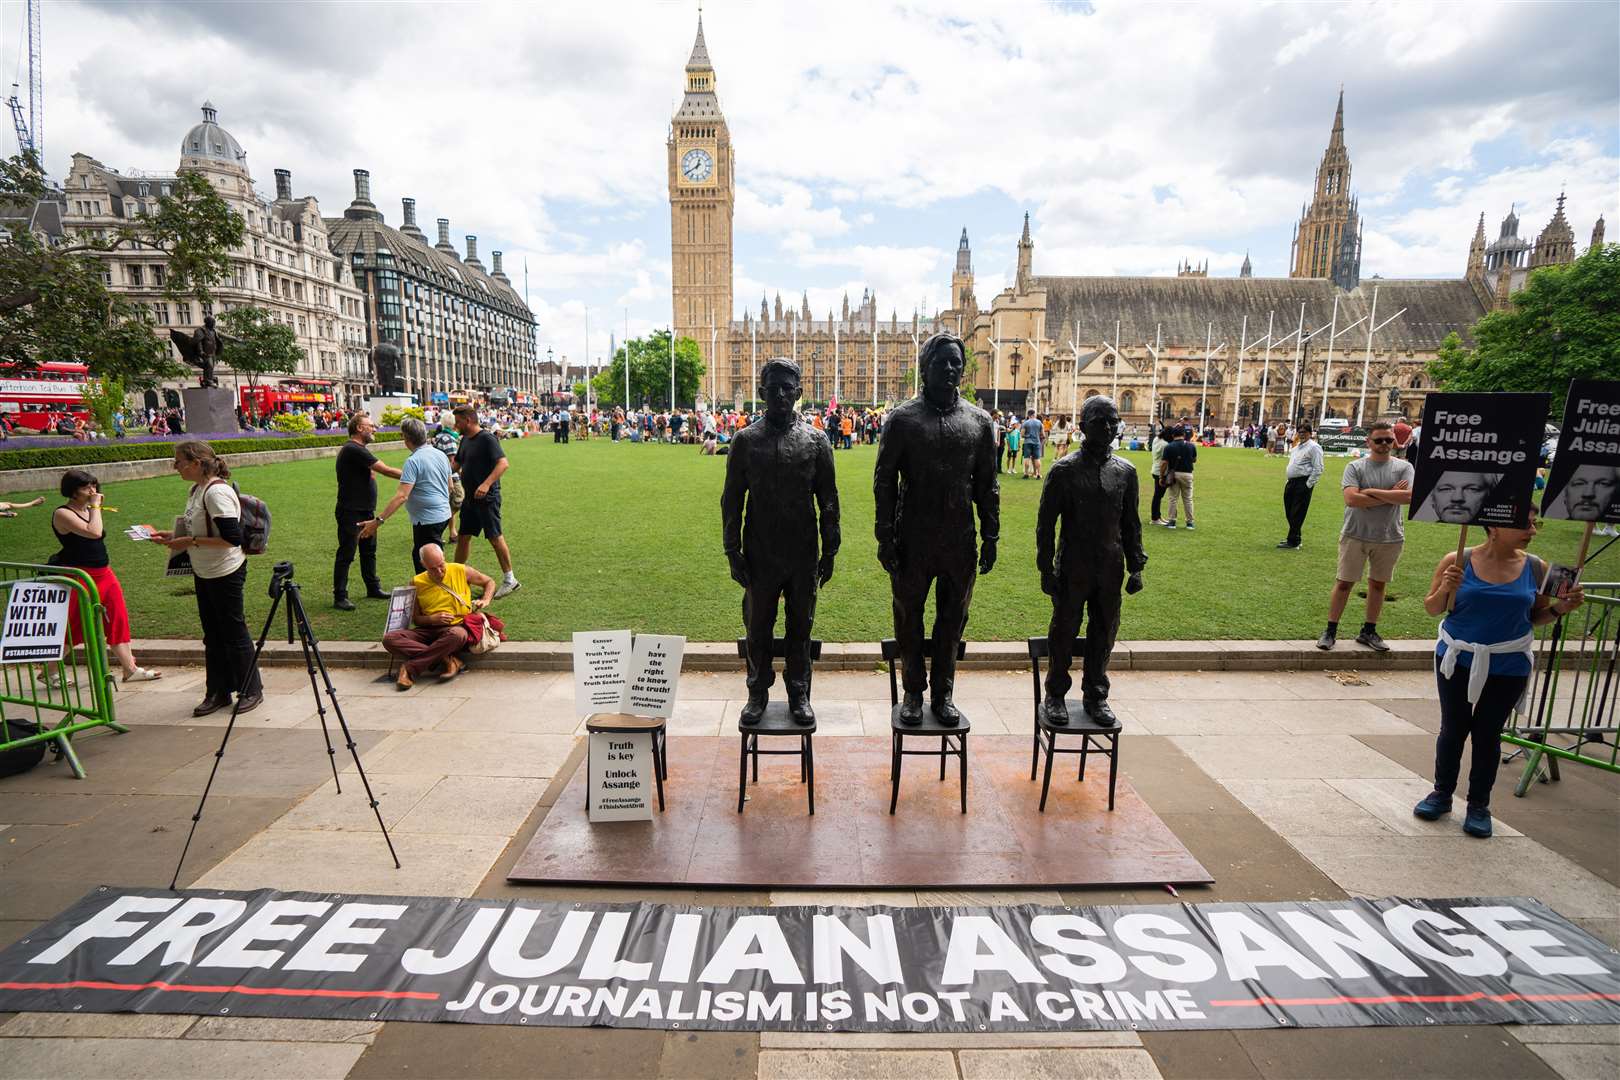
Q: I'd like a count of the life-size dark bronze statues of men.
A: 3